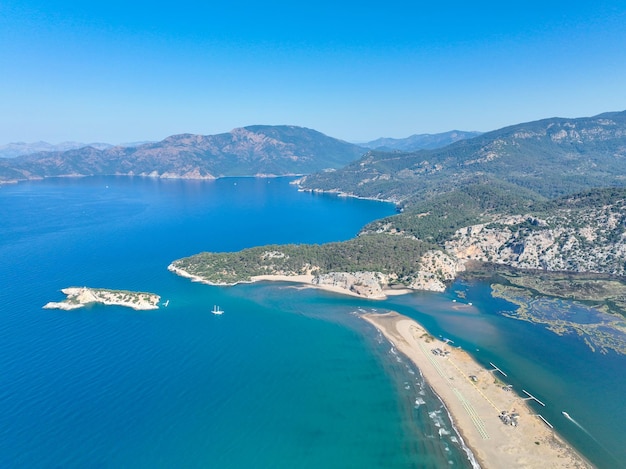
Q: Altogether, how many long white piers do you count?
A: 3